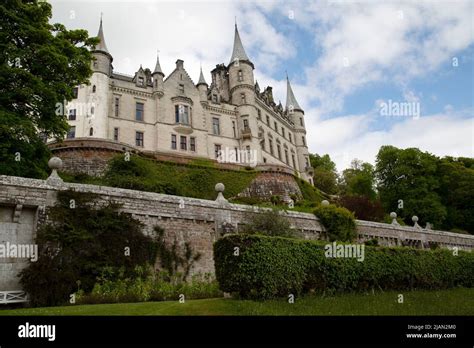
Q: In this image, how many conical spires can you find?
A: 5